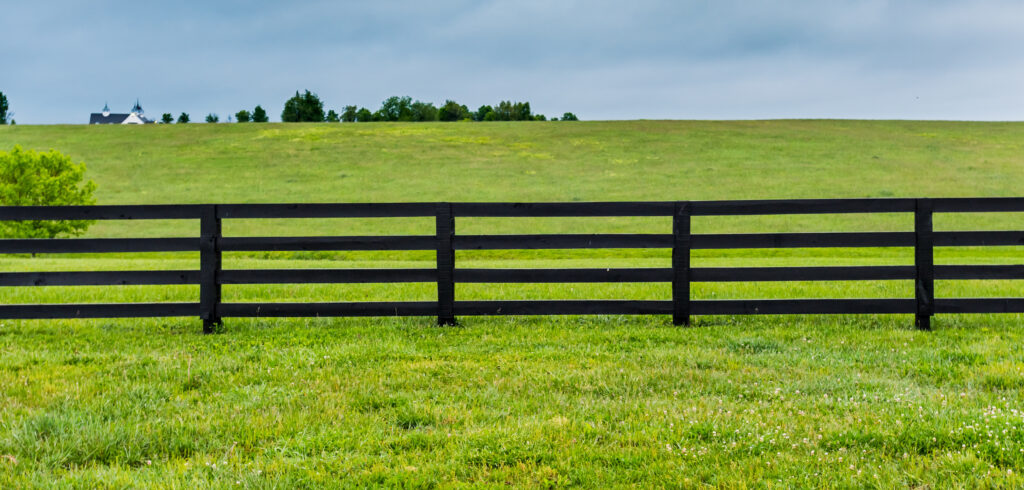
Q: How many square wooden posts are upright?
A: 4